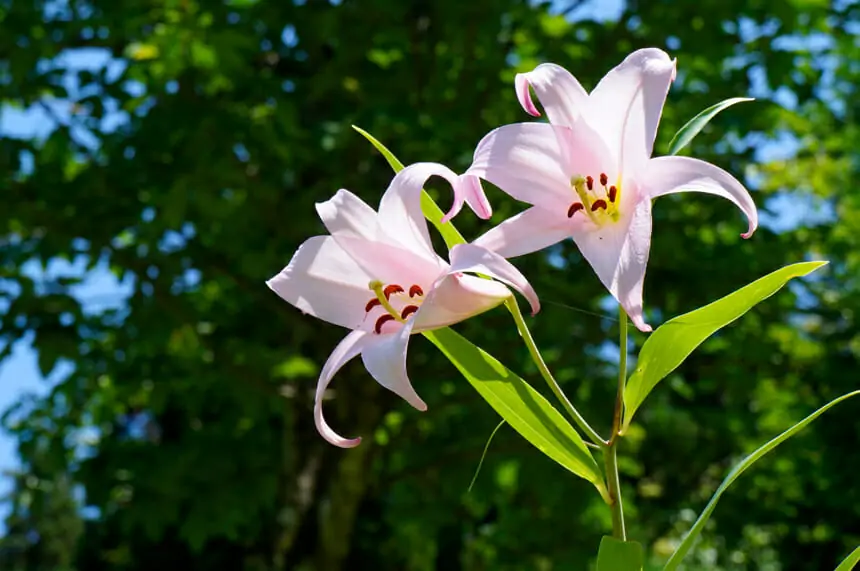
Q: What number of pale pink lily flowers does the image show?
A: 2